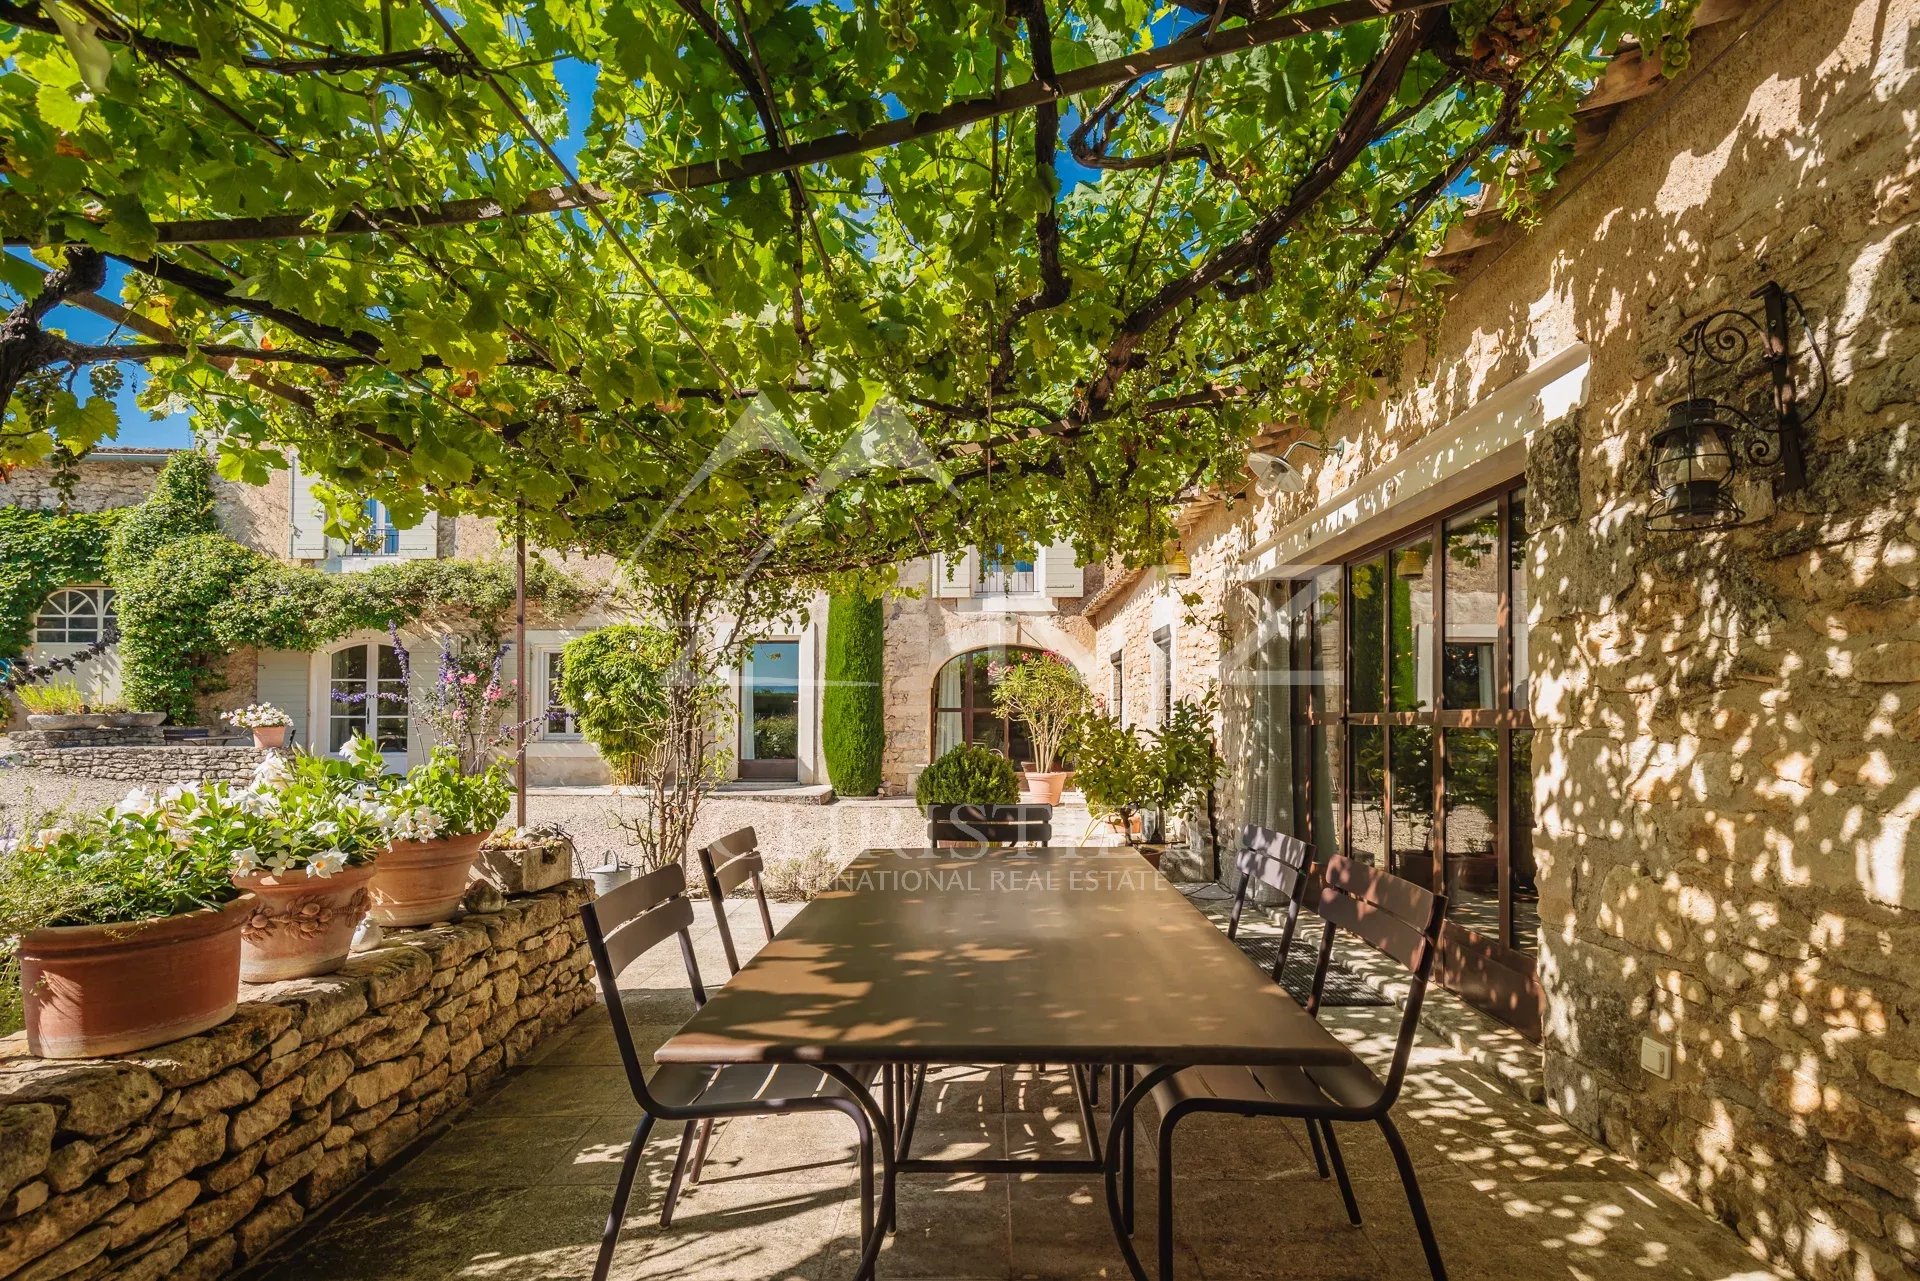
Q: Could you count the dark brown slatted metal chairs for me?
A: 5